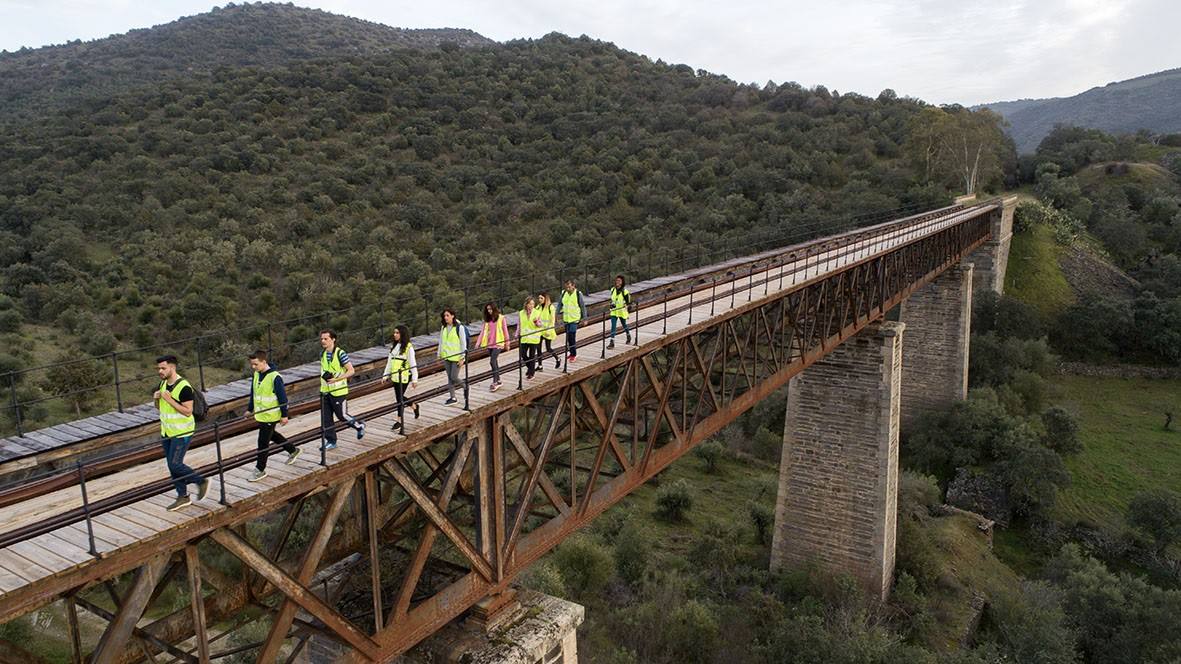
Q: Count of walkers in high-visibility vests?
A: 10